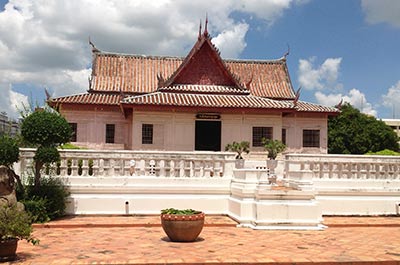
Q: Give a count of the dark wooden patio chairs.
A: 0